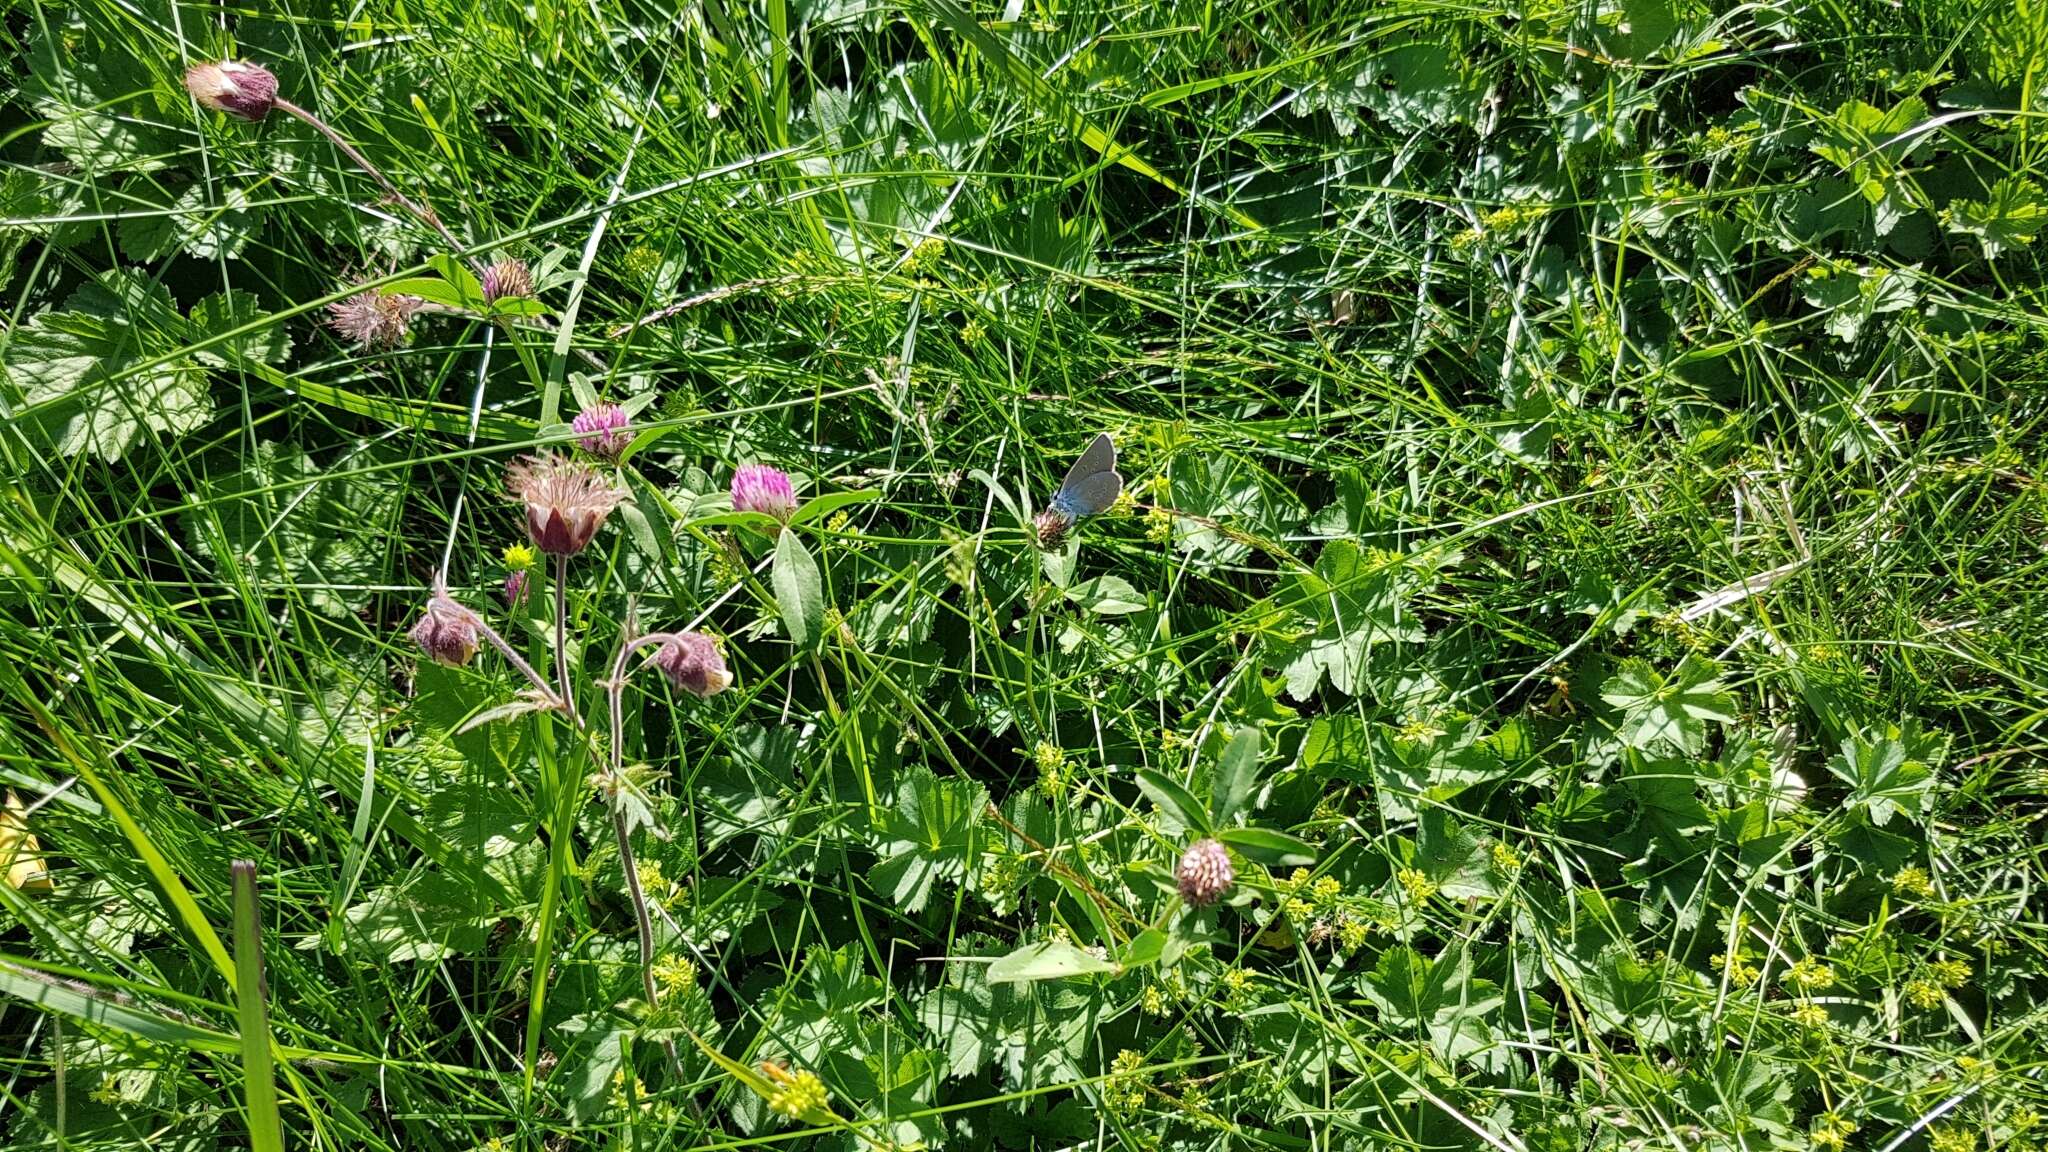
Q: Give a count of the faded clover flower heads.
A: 3